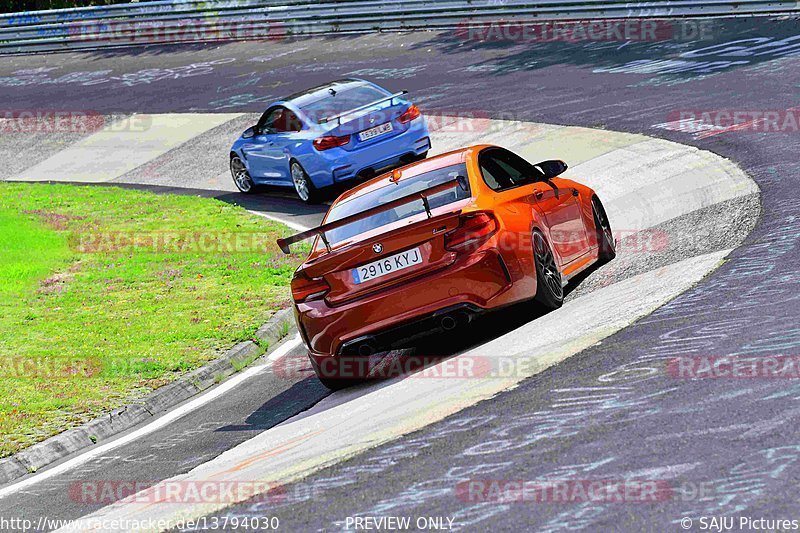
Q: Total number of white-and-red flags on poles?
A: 0